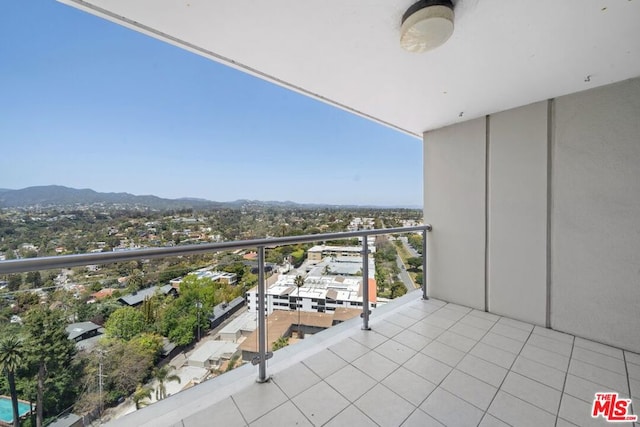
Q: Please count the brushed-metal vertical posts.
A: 3